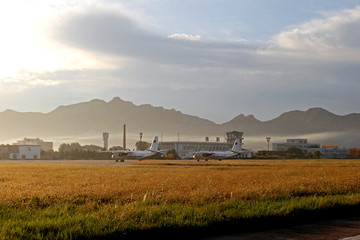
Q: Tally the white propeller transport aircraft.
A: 2